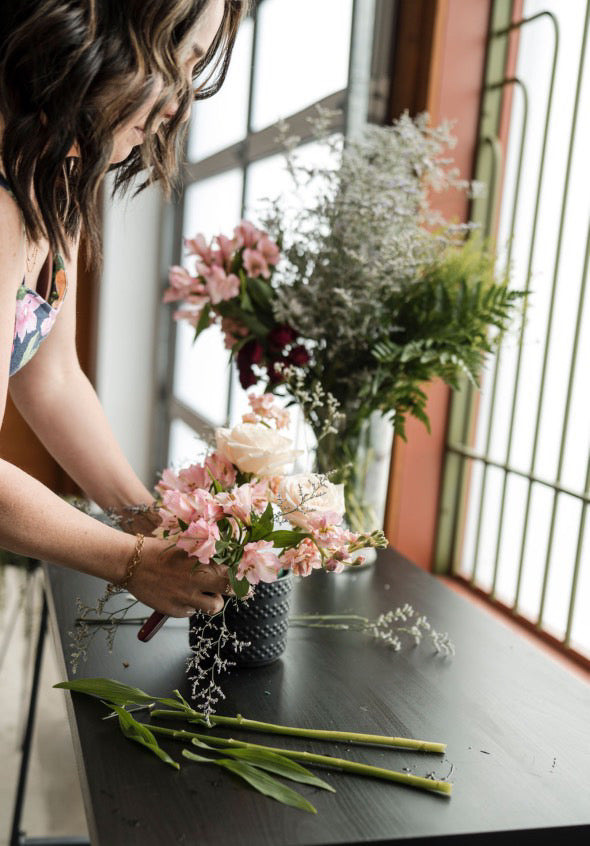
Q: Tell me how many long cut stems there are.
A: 2